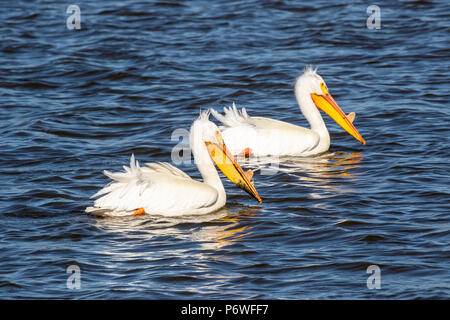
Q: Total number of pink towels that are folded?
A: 0